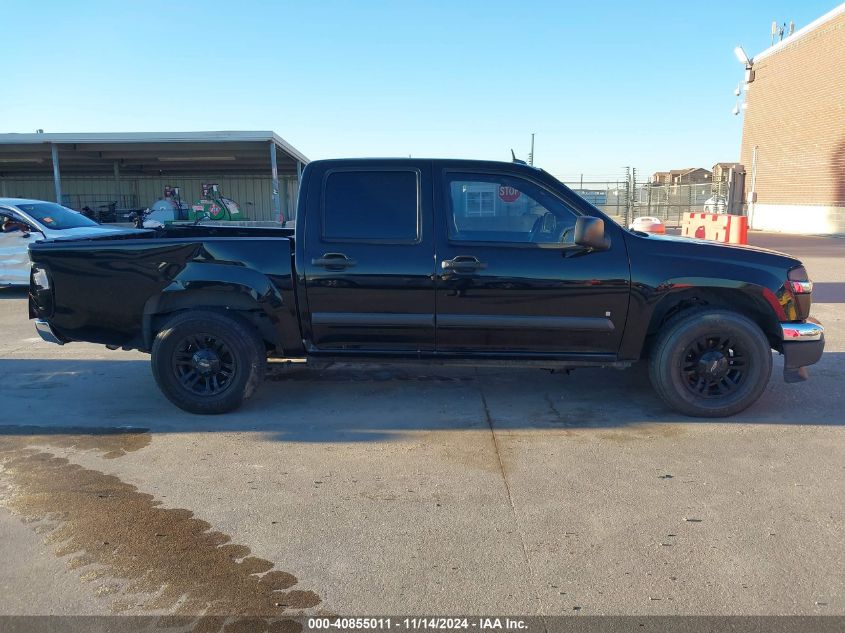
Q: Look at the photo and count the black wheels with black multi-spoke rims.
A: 2